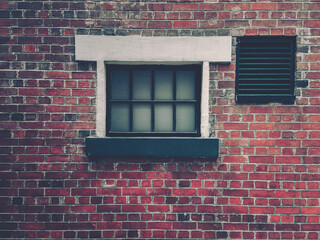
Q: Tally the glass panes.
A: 8